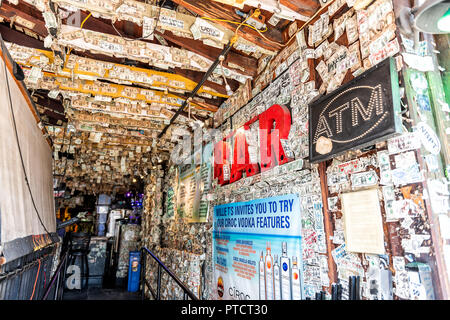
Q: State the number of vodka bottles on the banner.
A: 5